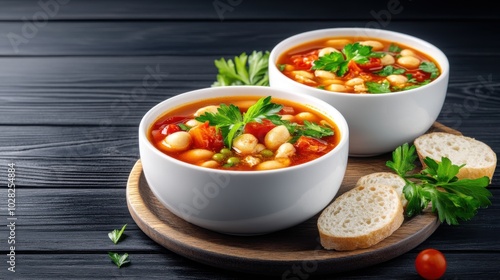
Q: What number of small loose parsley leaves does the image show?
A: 2